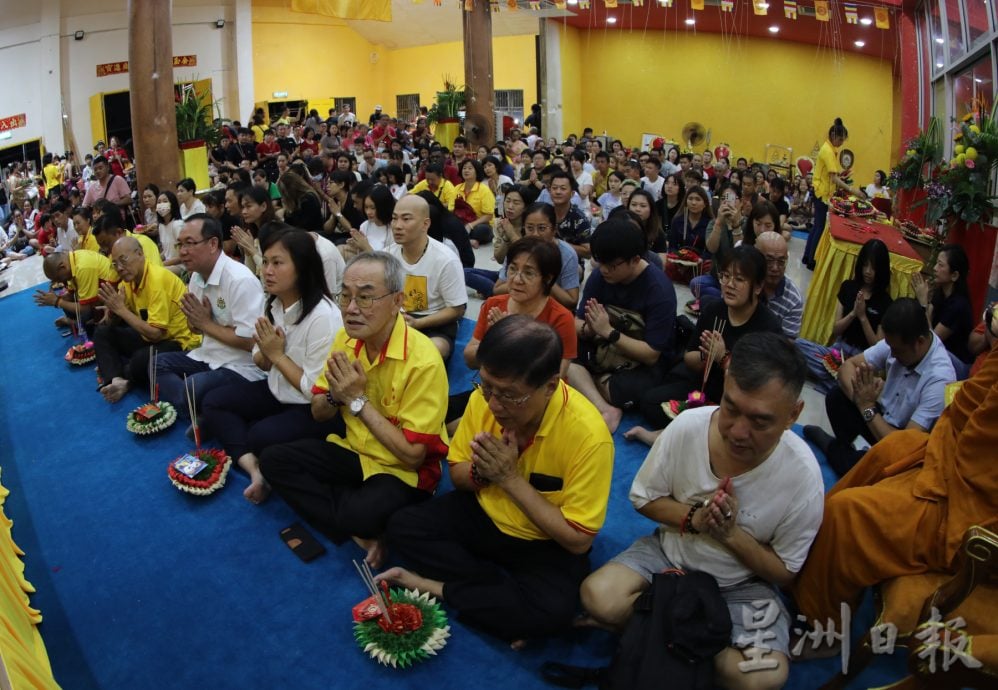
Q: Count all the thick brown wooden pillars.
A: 2